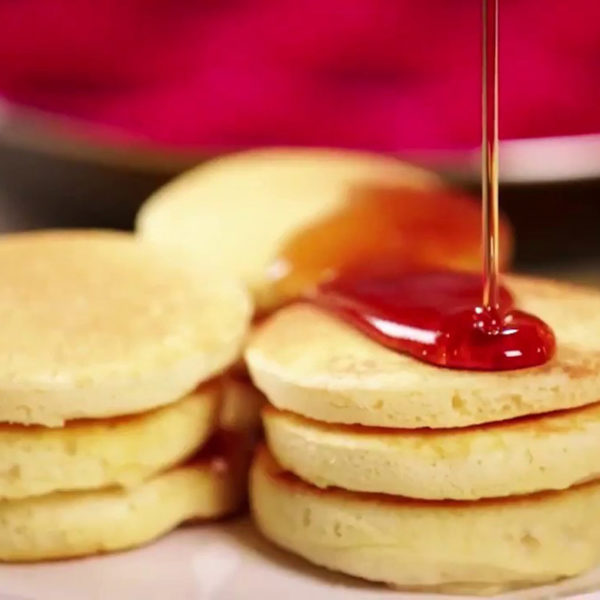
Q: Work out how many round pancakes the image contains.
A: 7